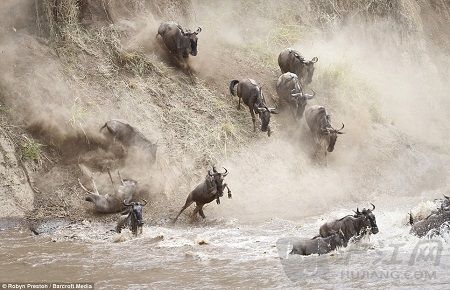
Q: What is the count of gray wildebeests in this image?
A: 12